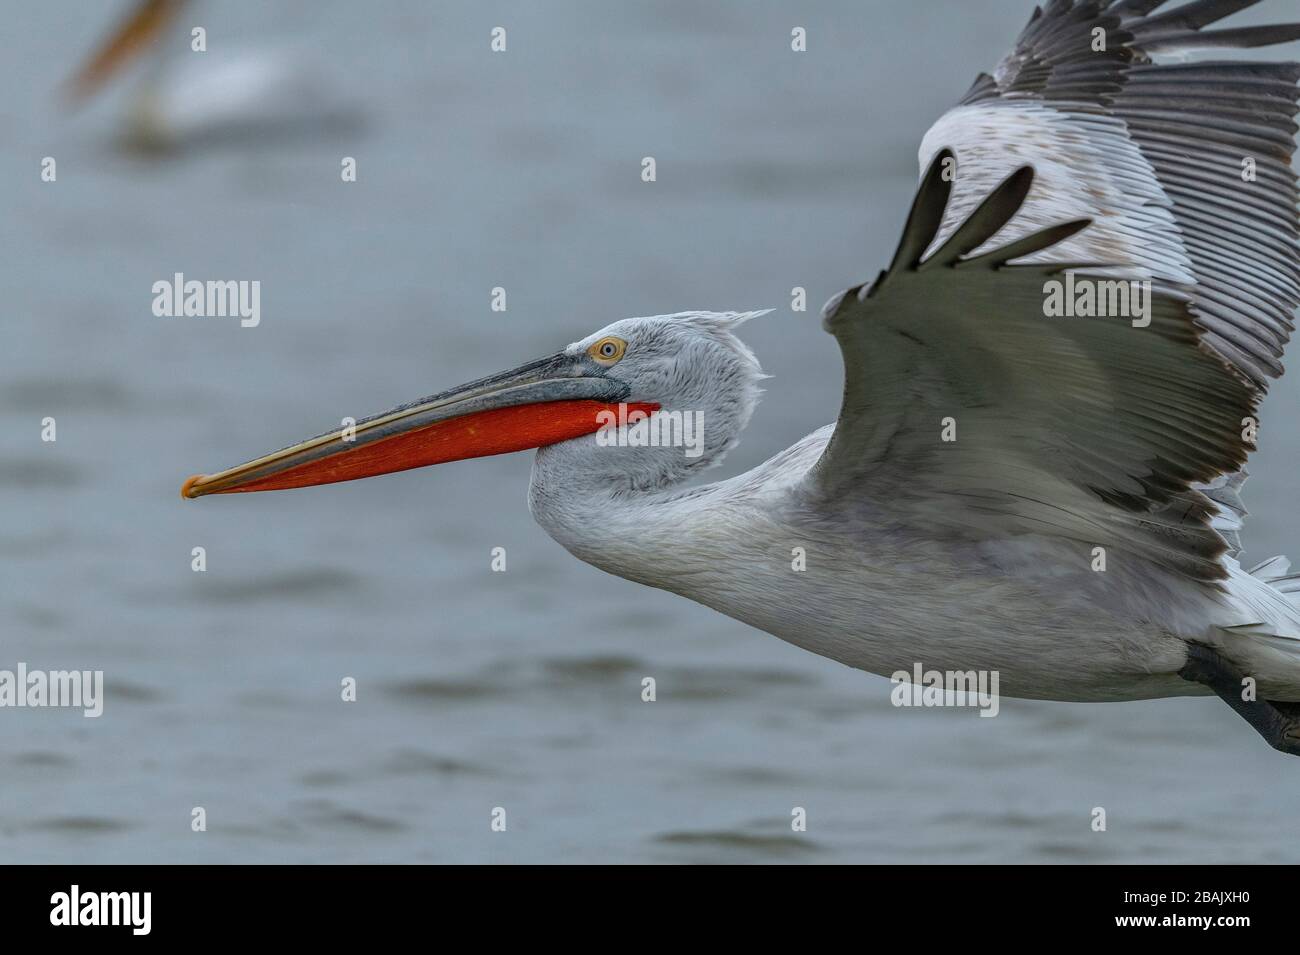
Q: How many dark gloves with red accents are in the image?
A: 0